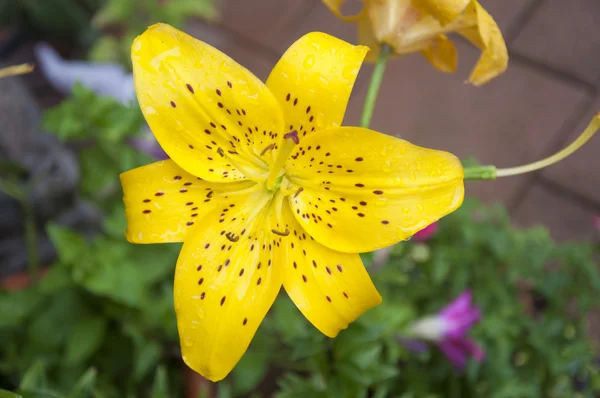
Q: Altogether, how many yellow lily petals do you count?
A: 6